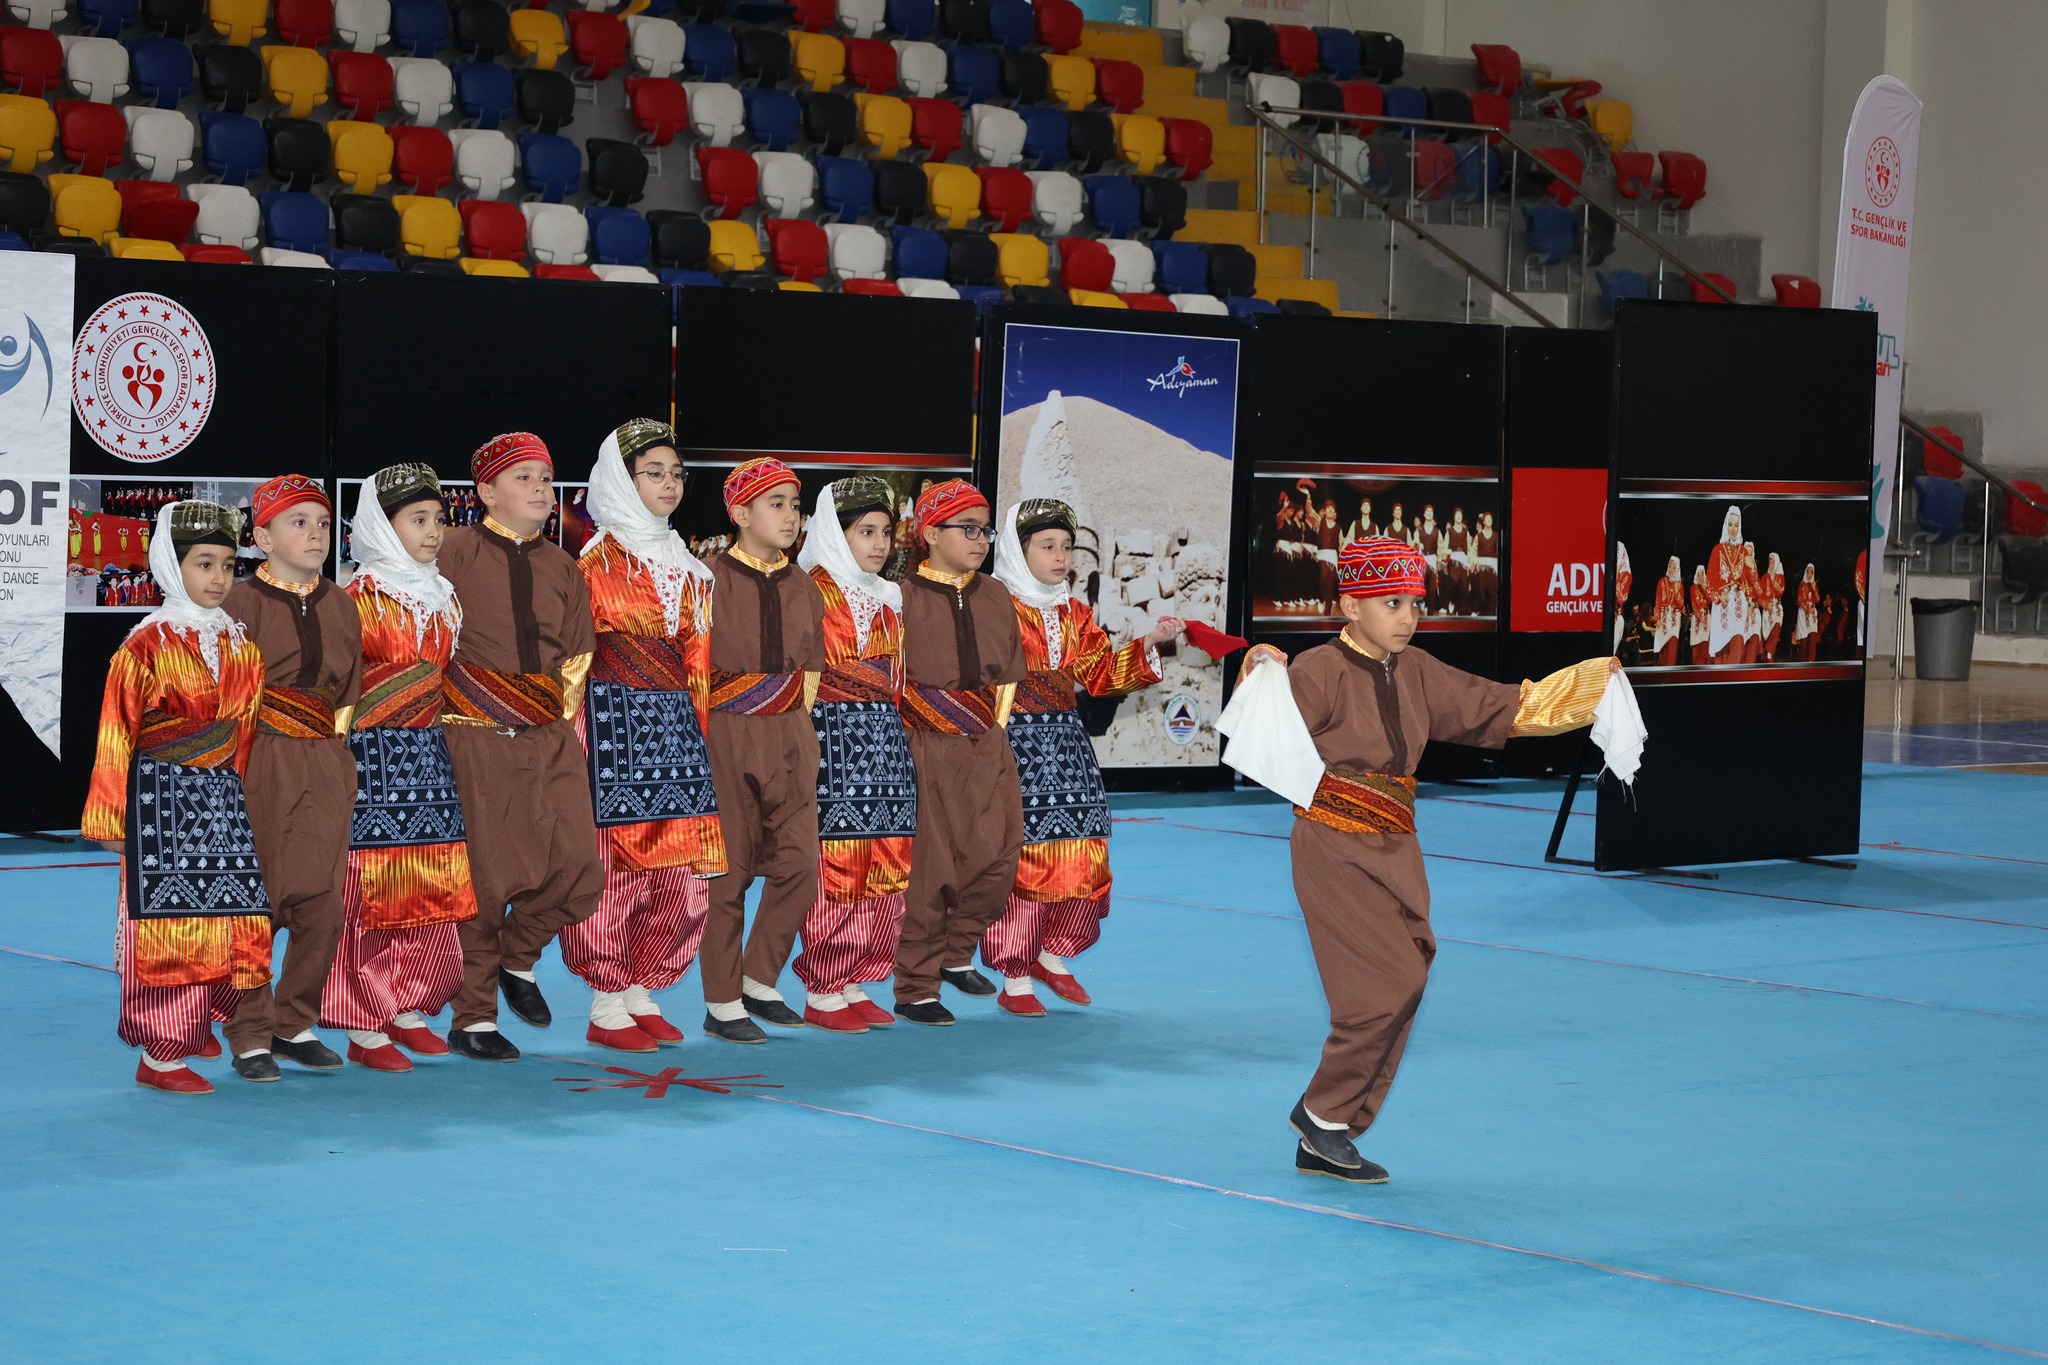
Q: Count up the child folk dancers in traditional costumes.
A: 10